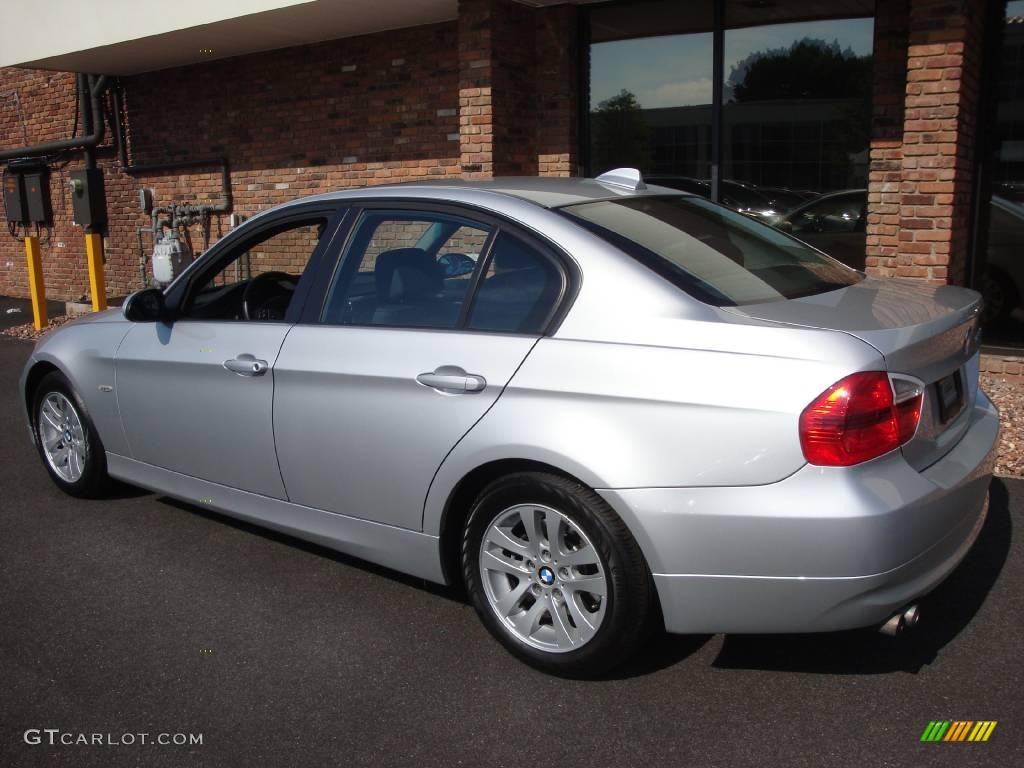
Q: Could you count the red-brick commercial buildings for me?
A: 1